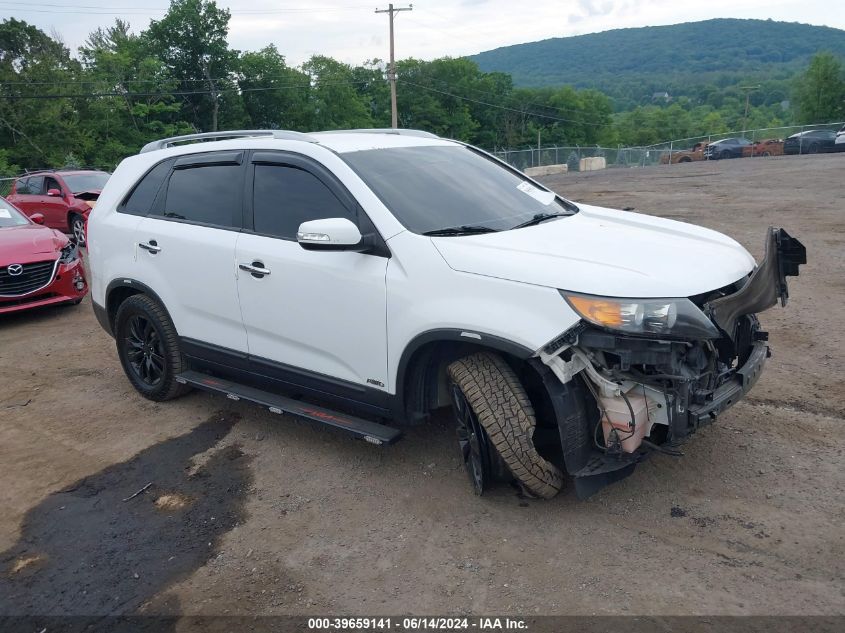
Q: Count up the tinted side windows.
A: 3